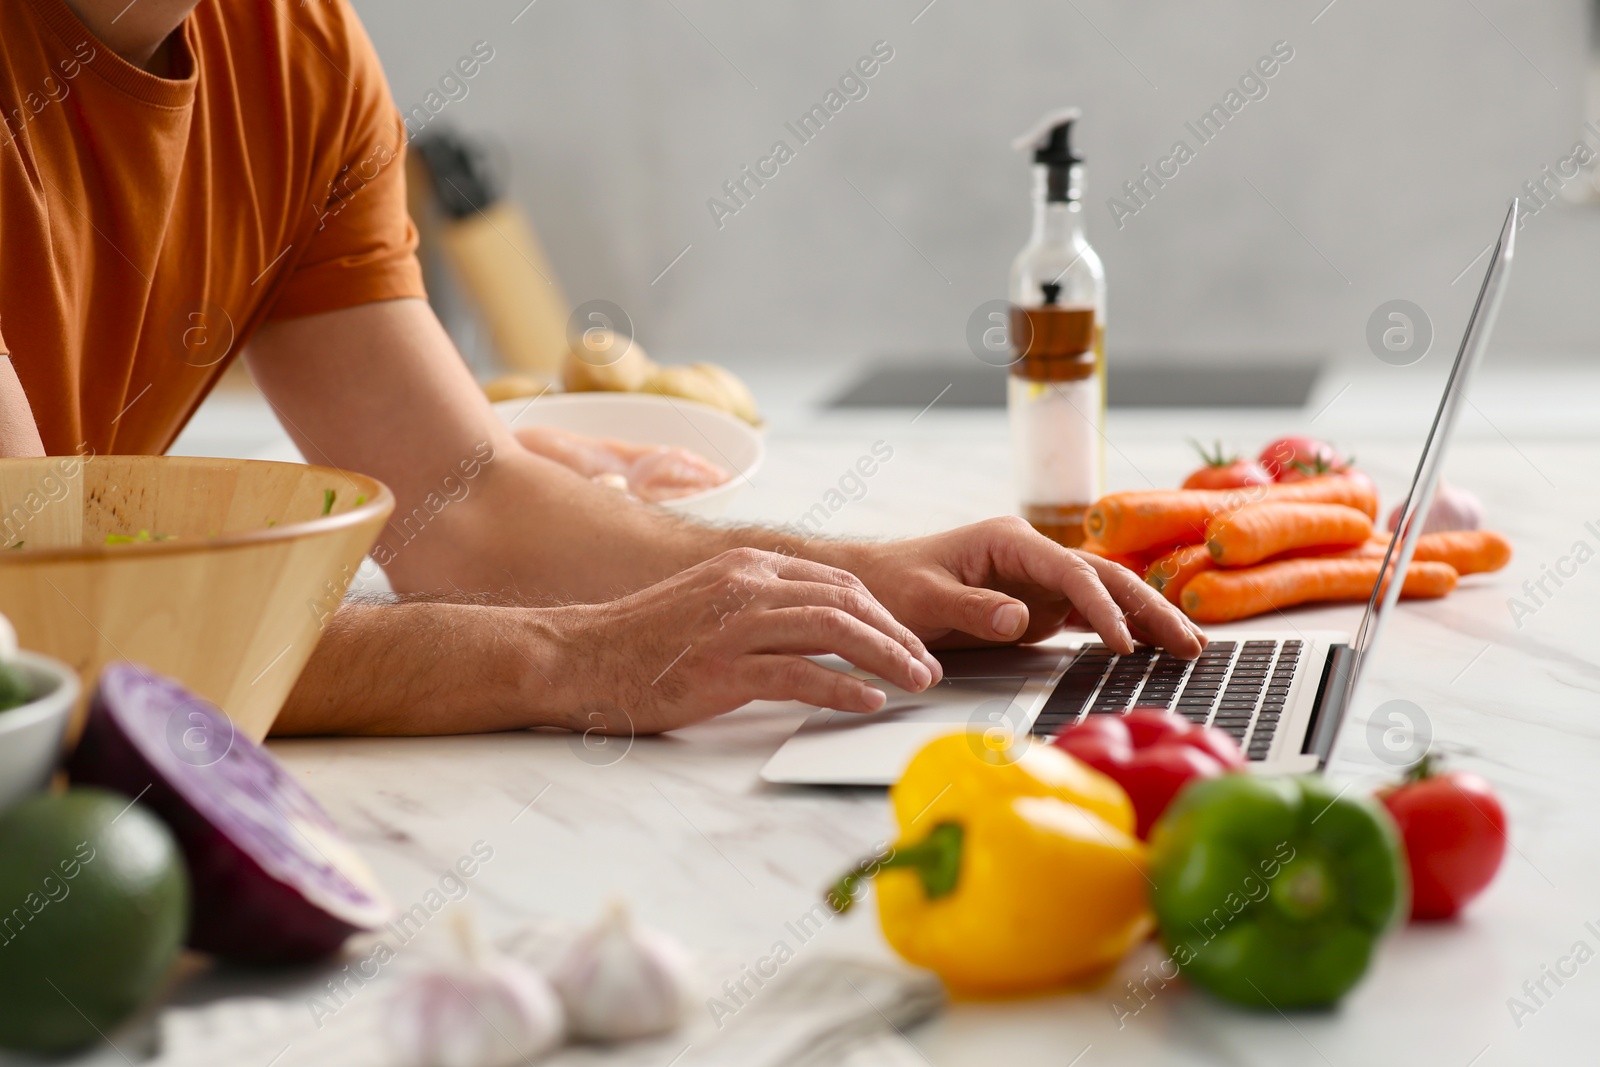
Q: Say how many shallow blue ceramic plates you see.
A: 0